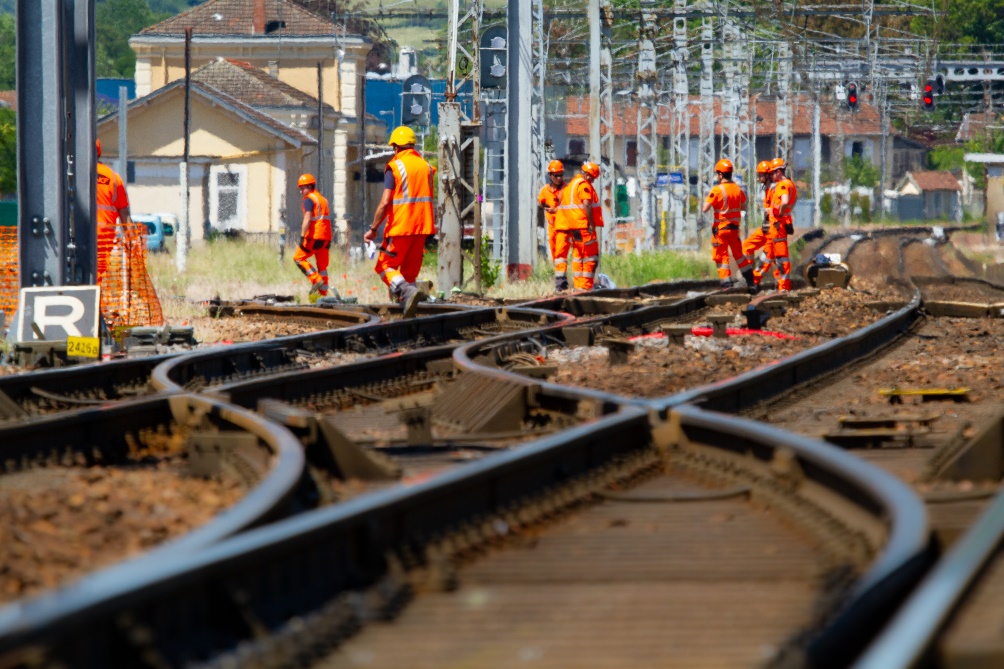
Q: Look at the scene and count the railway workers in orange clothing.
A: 8